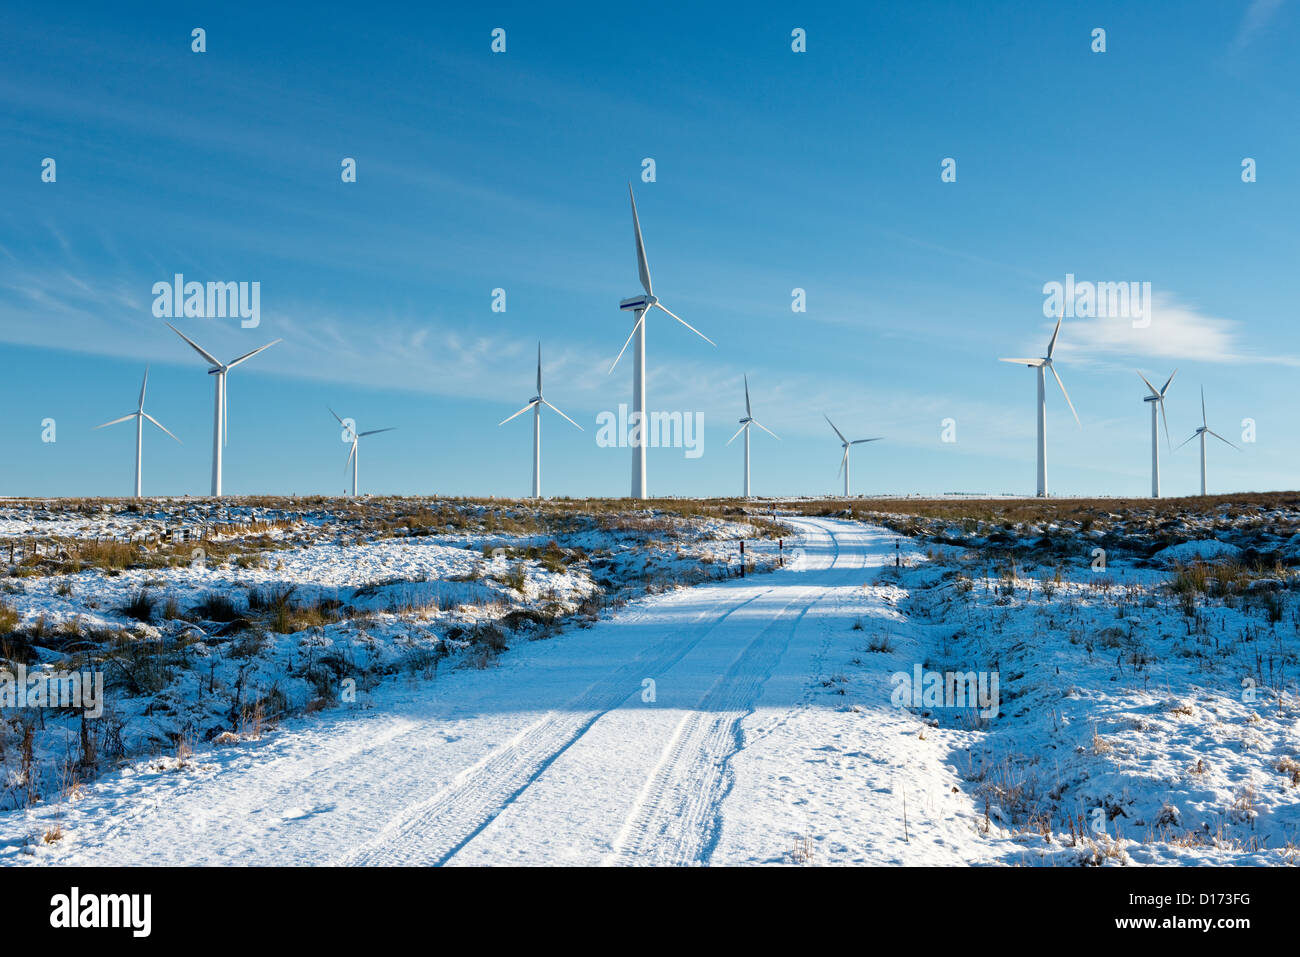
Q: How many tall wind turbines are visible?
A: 10